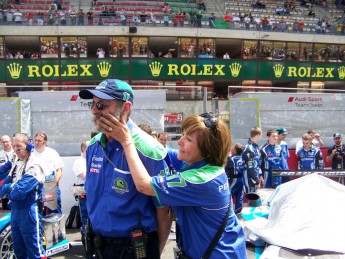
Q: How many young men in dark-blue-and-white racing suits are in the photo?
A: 4